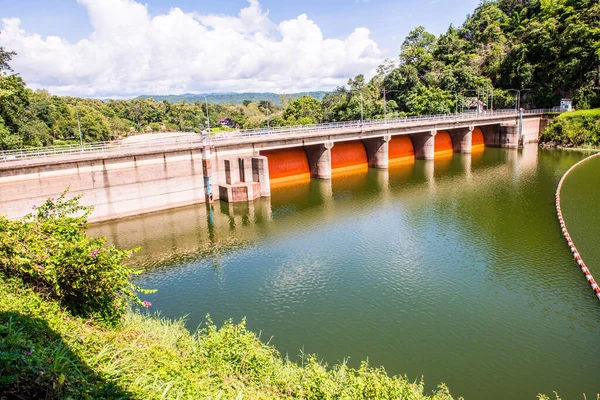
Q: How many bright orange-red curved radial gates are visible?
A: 5